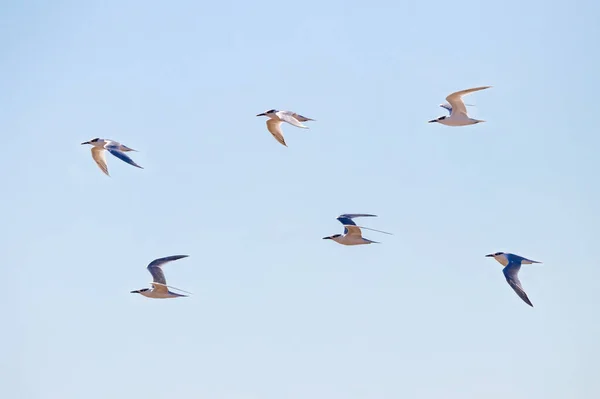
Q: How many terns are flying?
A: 6